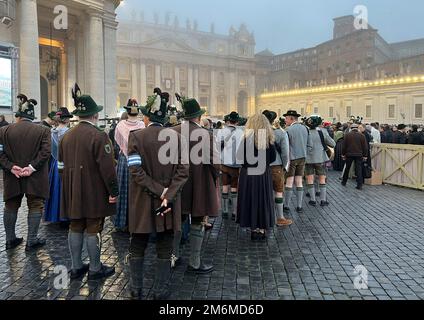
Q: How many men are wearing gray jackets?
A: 4